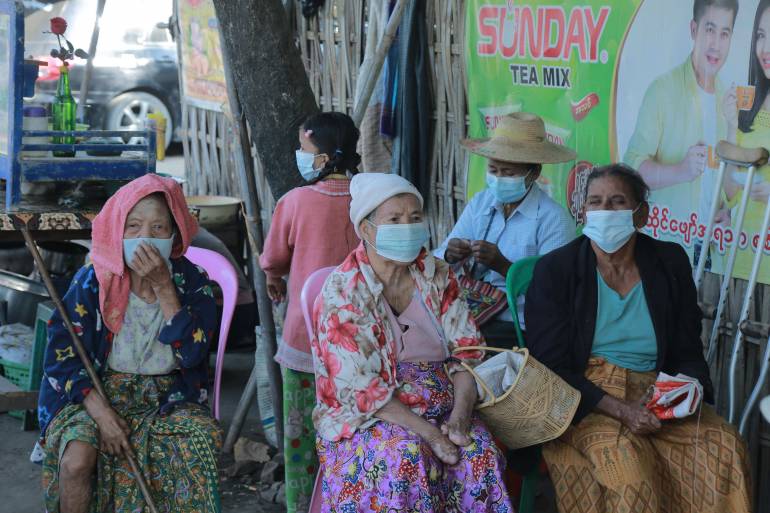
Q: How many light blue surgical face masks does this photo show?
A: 5